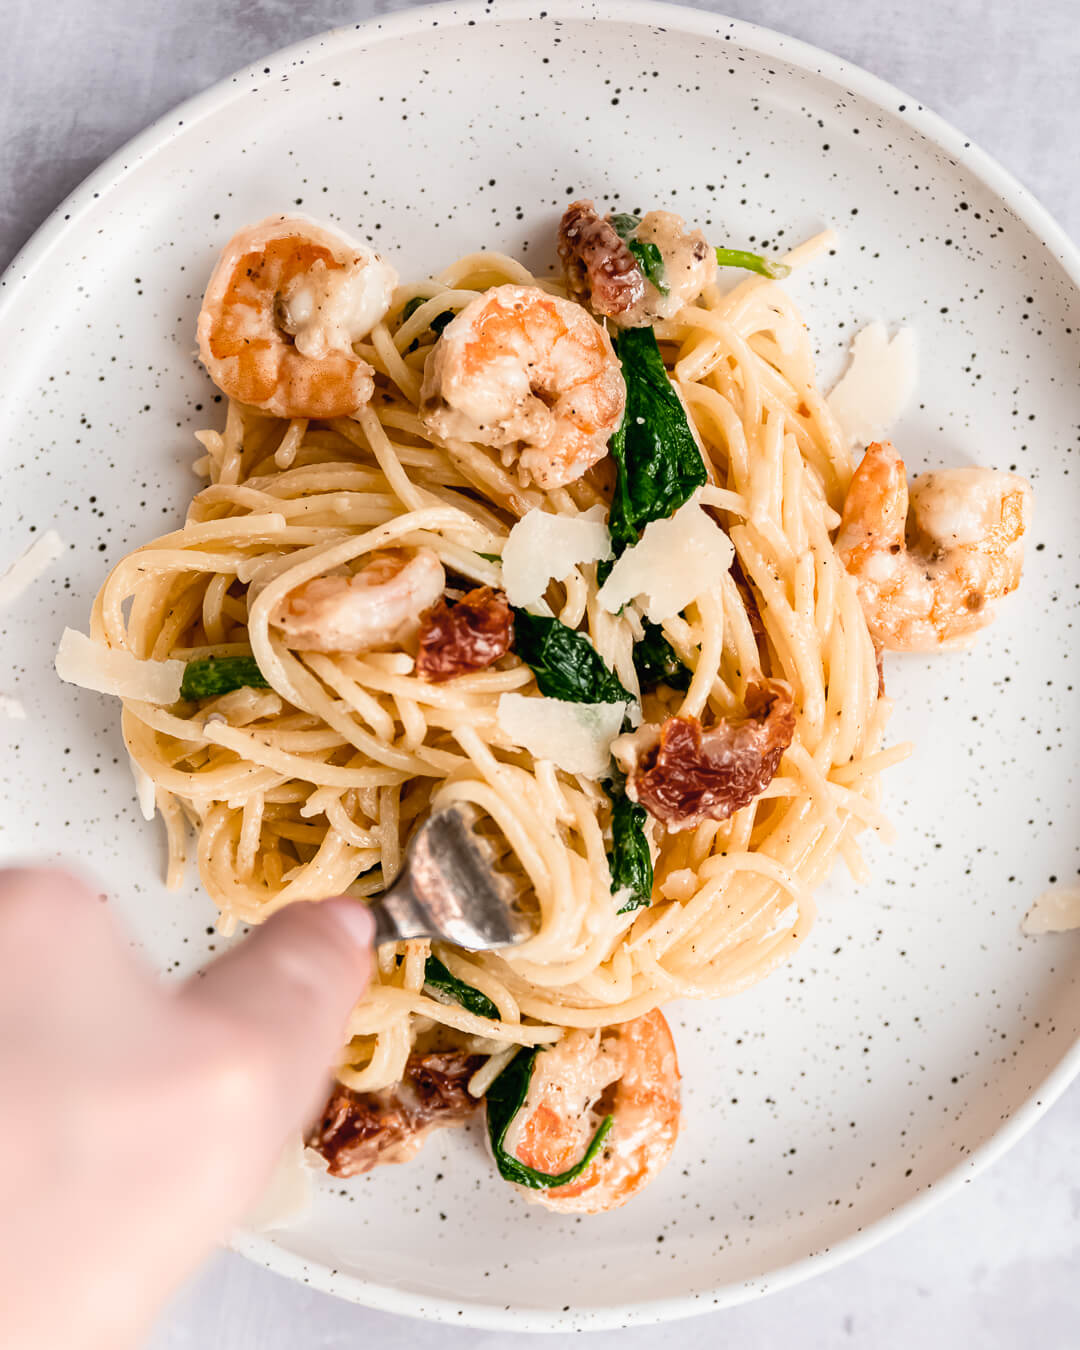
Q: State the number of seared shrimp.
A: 5